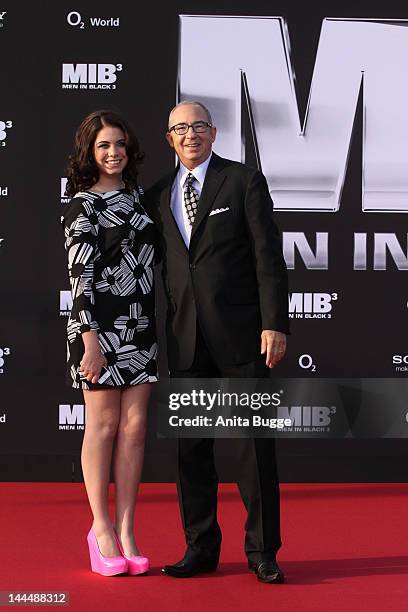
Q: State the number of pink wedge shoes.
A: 2